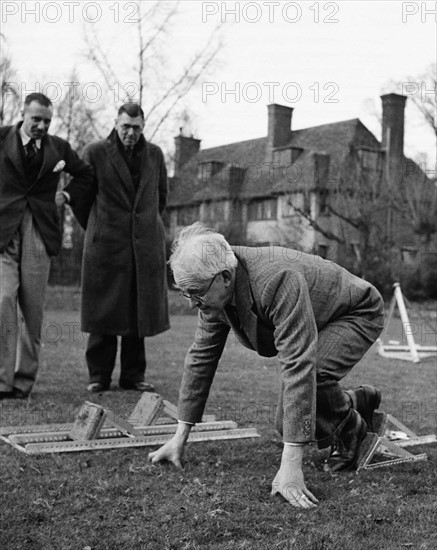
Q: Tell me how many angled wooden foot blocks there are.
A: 4